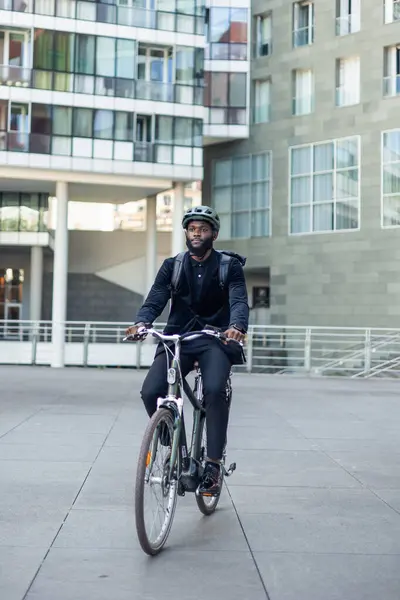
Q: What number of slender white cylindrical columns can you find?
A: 4